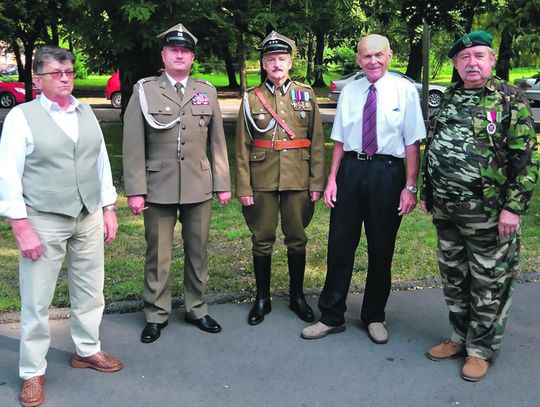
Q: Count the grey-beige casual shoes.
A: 2